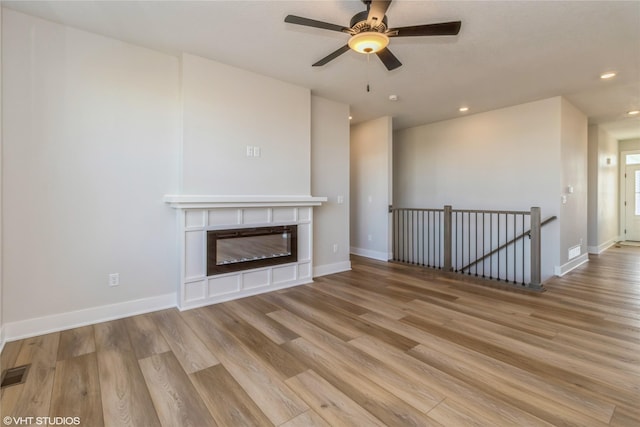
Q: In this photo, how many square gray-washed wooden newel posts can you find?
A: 2